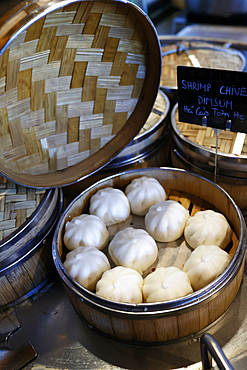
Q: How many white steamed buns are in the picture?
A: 10